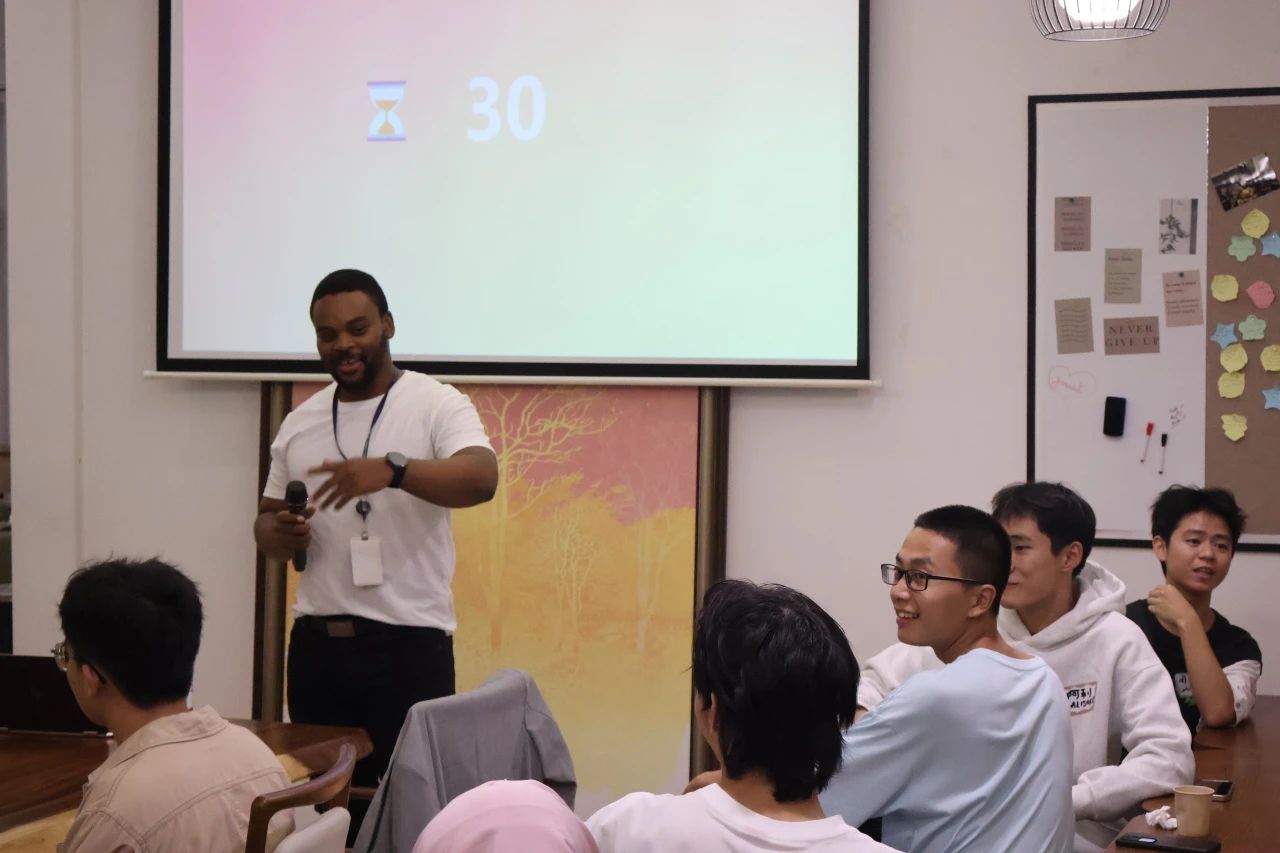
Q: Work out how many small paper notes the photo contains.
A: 12